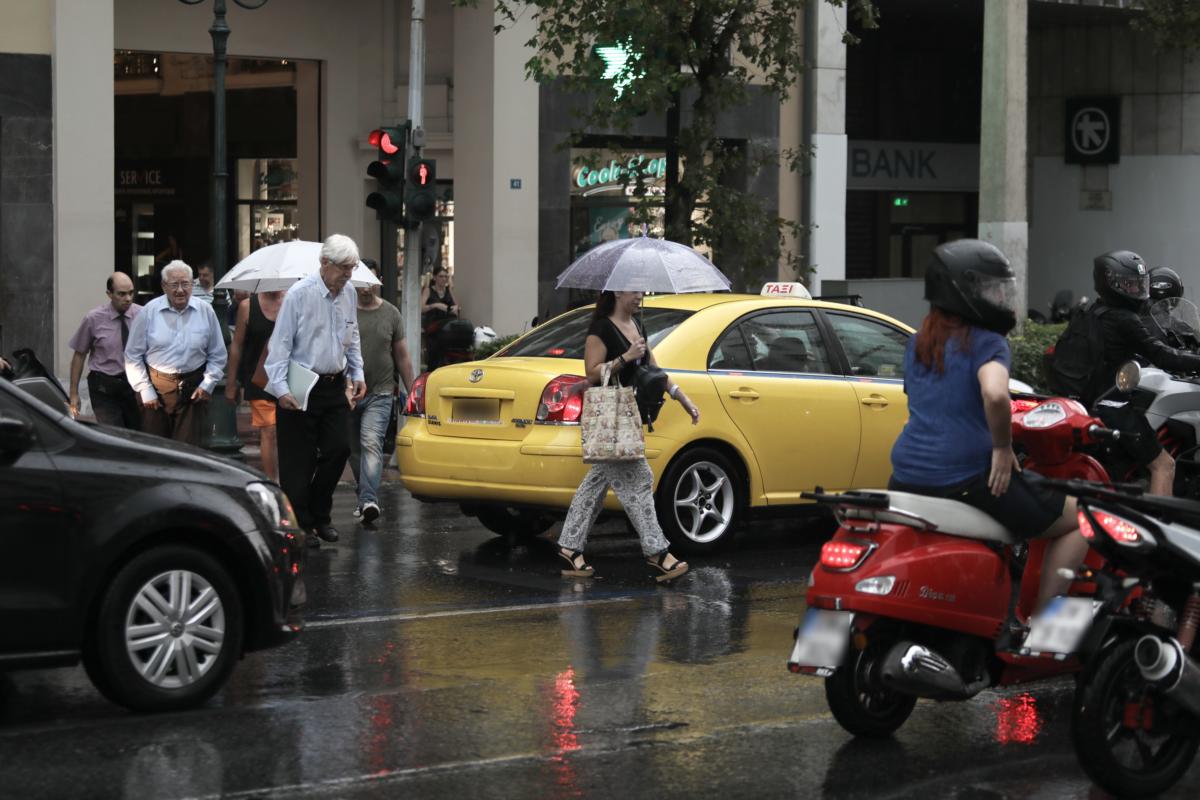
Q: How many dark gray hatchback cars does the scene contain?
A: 1